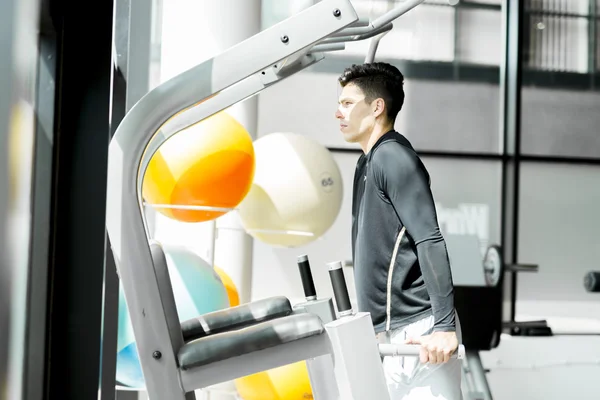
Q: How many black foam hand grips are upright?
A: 2